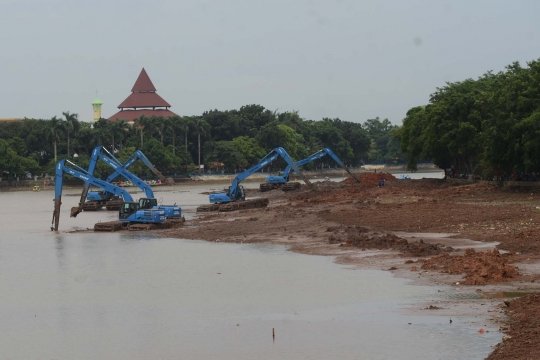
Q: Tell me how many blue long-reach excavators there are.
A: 5